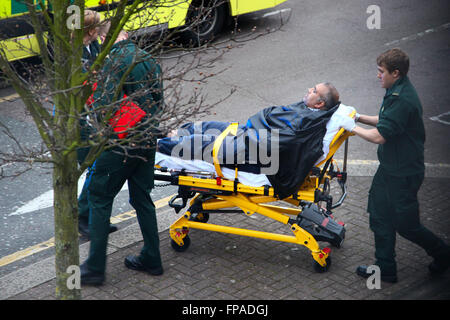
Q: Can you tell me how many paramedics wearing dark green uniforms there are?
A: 3